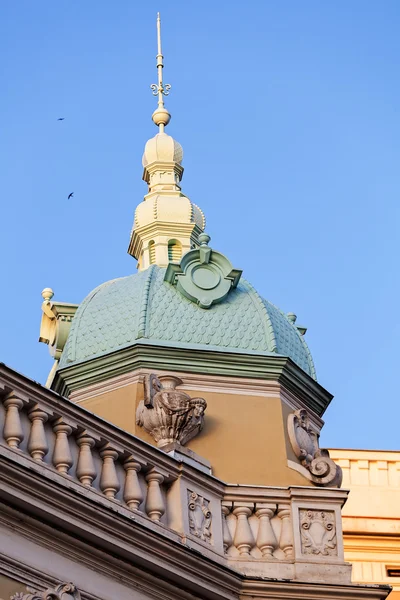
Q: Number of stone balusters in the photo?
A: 11